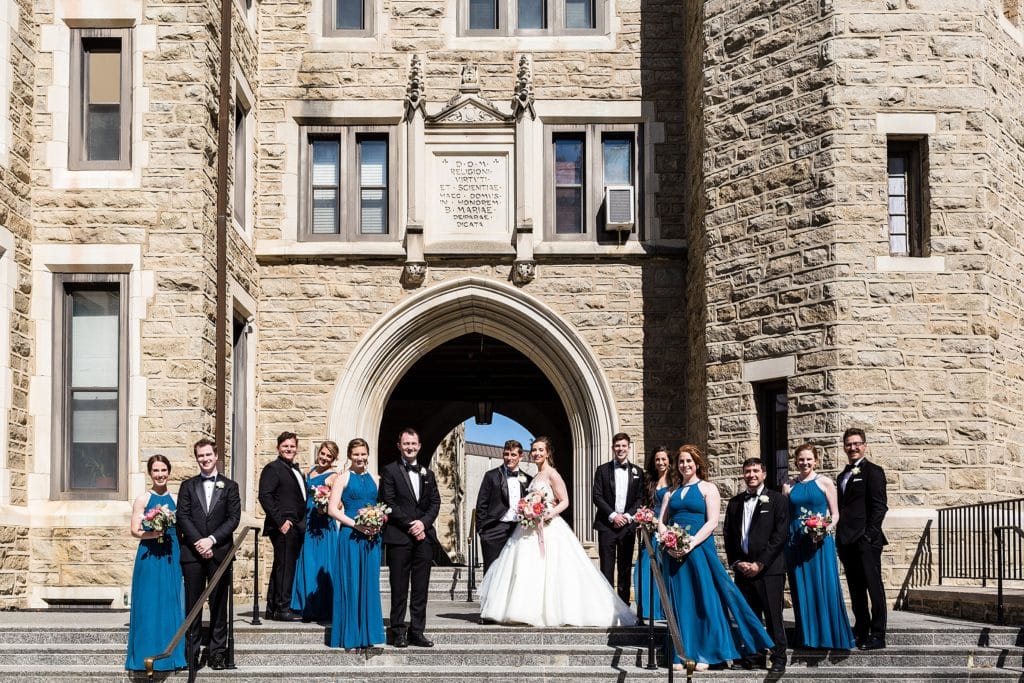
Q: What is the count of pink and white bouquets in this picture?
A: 7